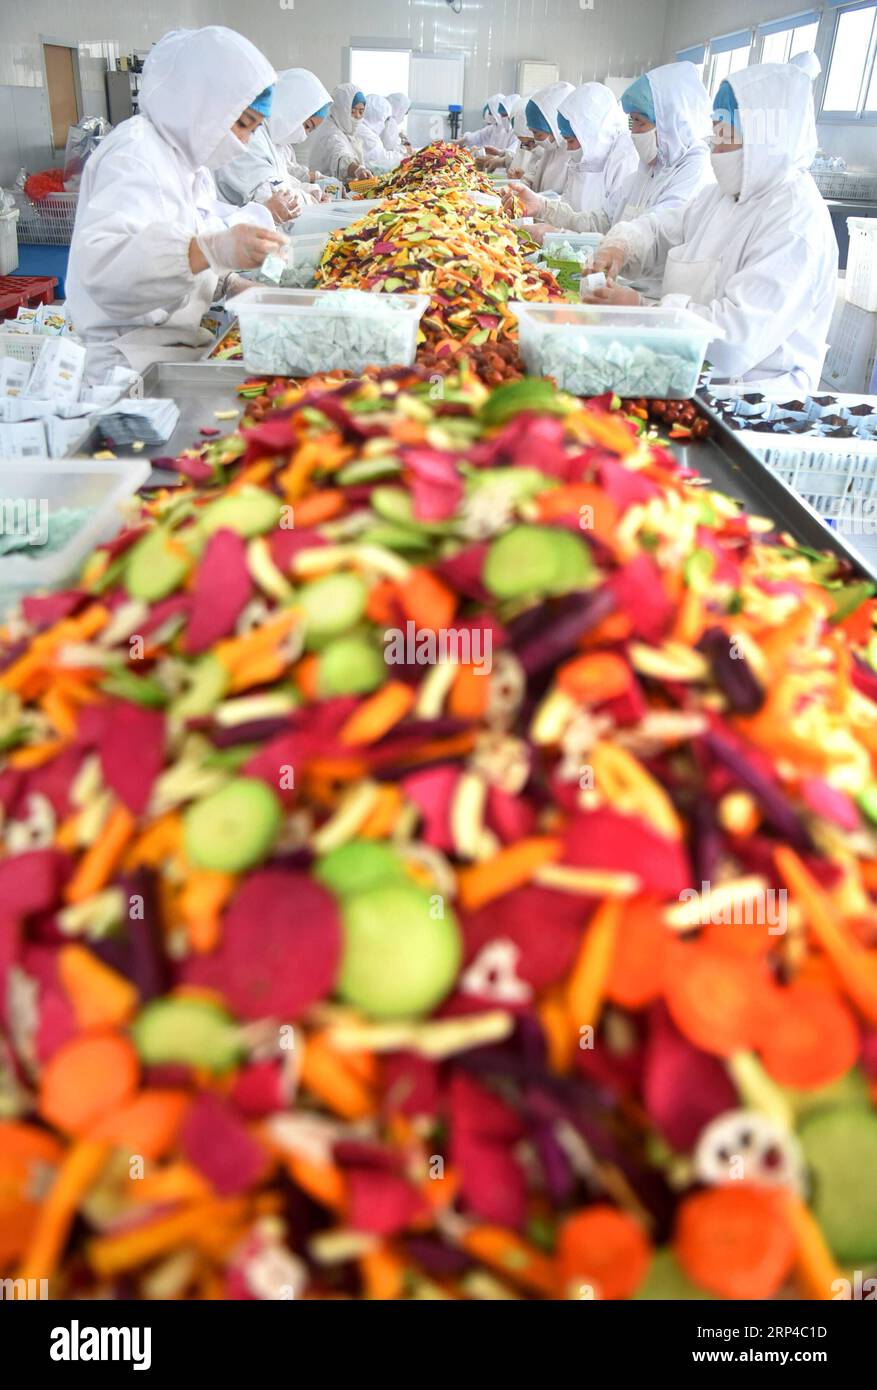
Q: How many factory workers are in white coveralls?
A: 12